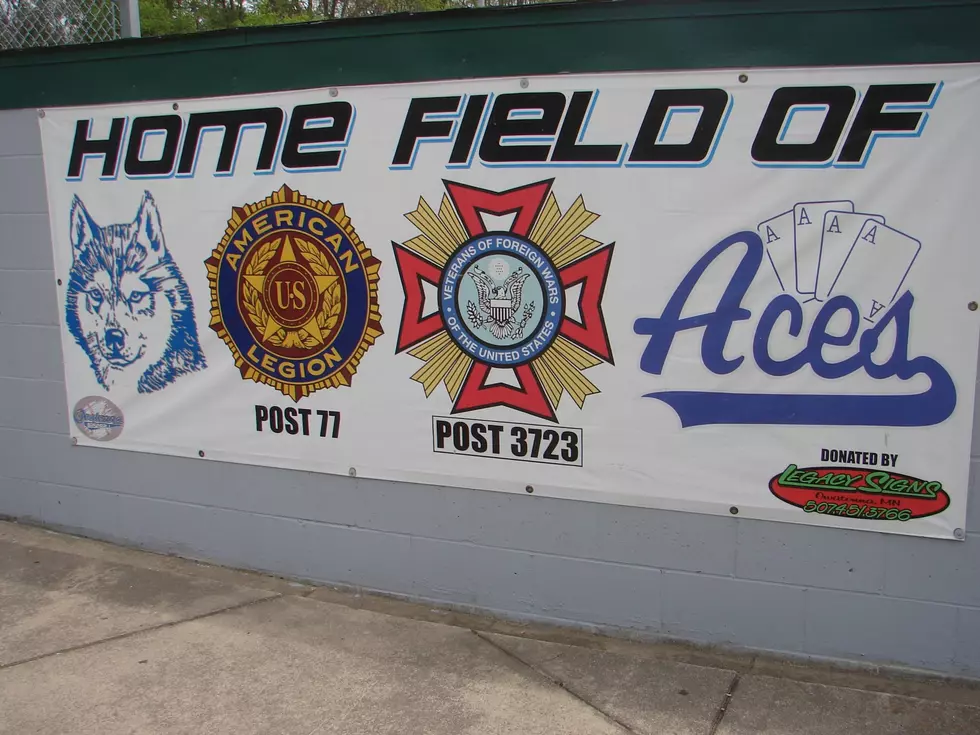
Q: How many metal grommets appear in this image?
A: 13